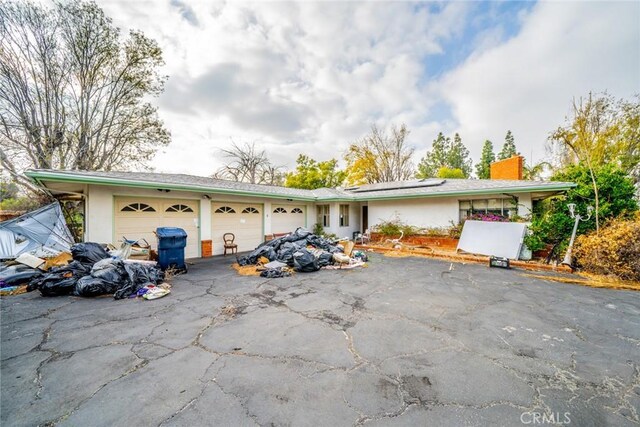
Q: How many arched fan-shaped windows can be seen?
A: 6